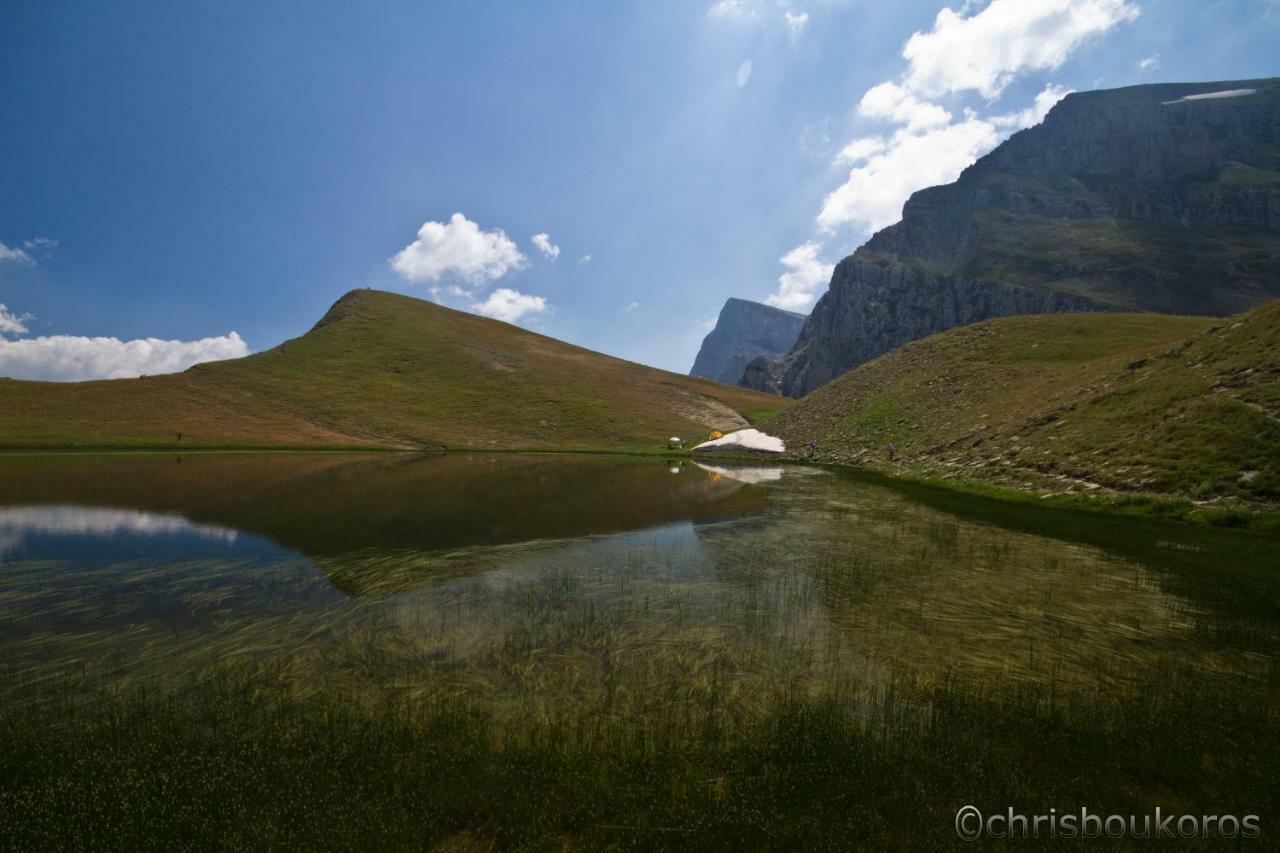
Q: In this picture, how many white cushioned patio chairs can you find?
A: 0